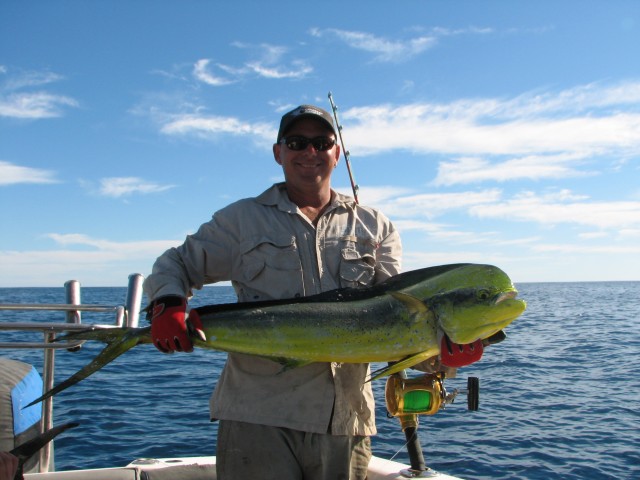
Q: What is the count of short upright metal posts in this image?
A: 2